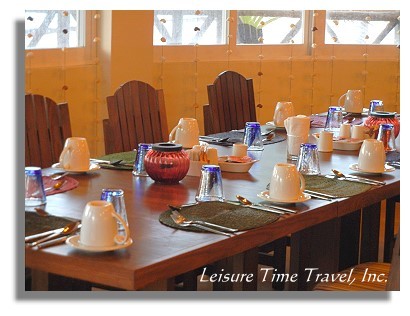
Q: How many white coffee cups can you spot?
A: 7